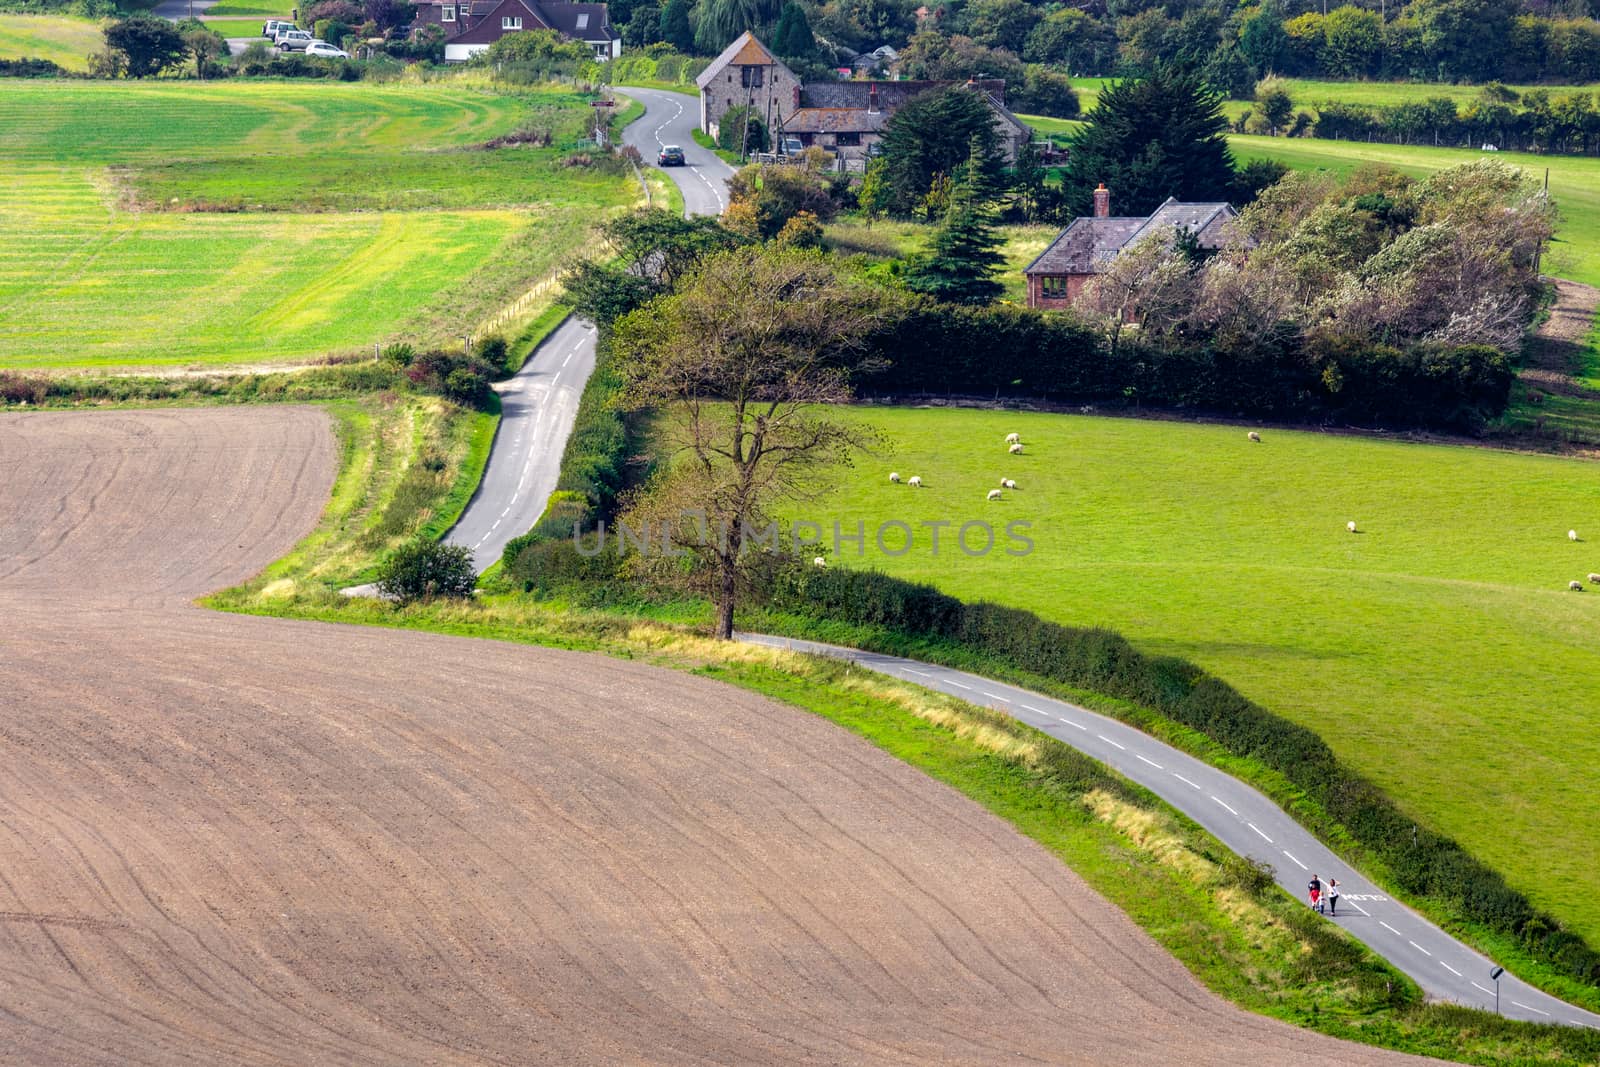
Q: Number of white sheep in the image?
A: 13